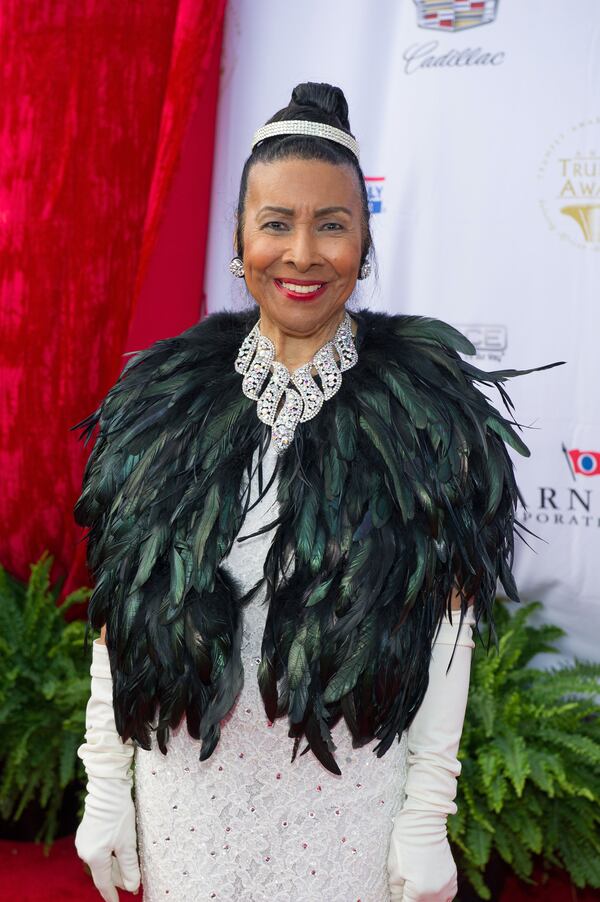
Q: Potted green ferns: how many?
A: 2